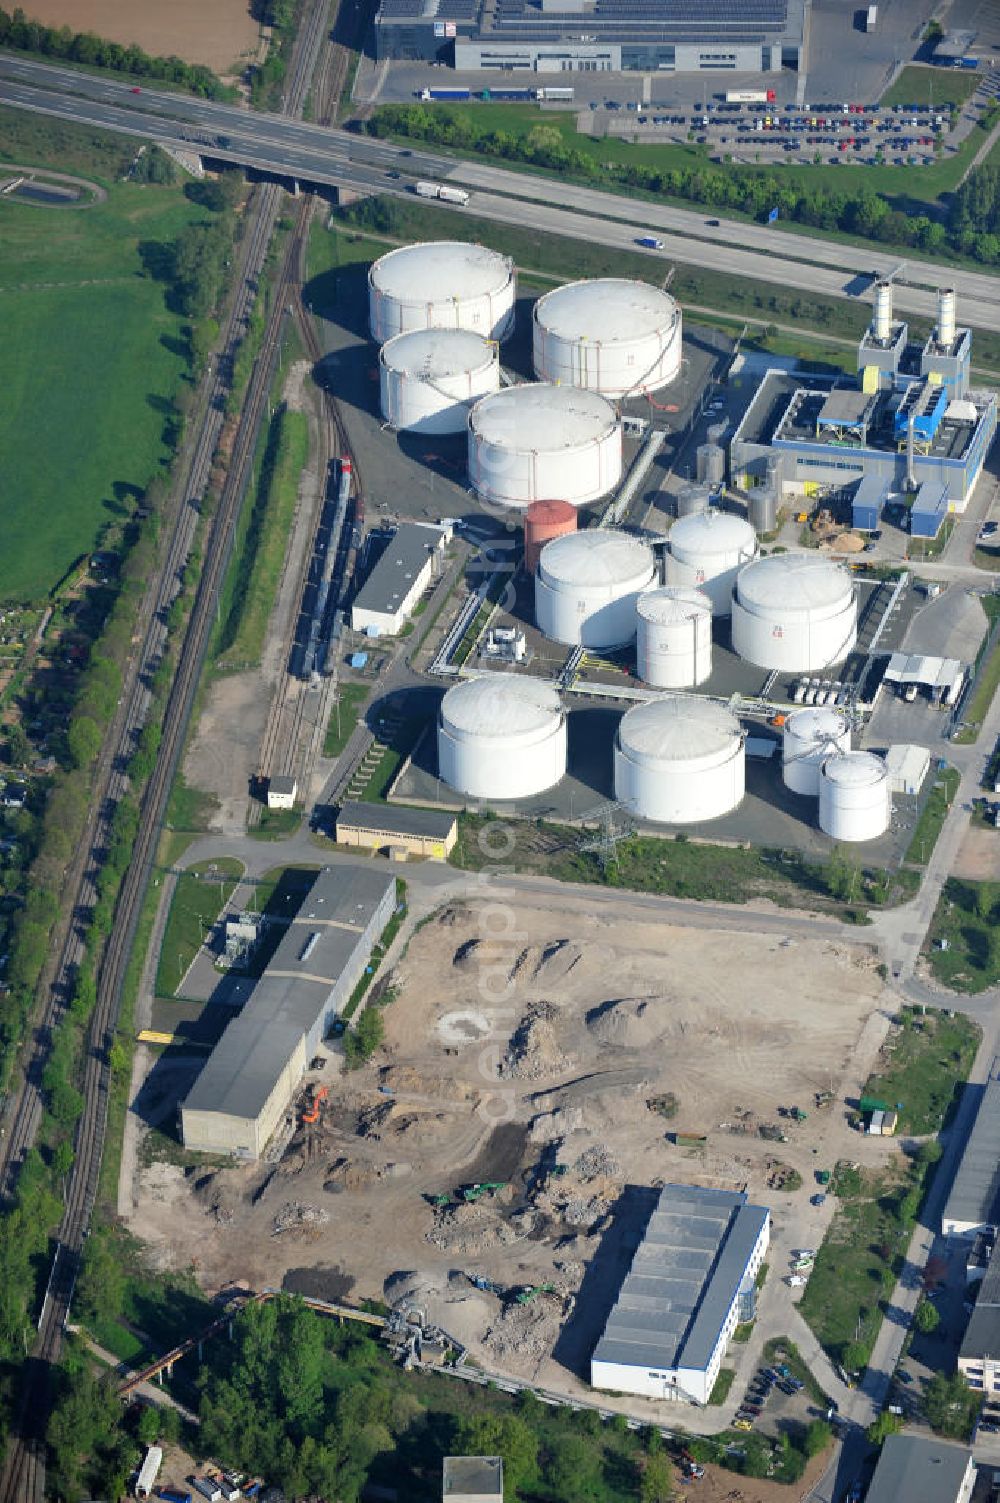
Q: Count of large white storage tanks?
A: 12